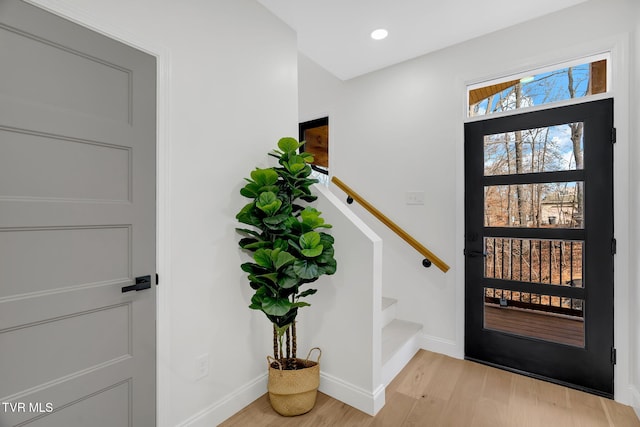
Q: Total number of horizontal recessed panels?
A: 5